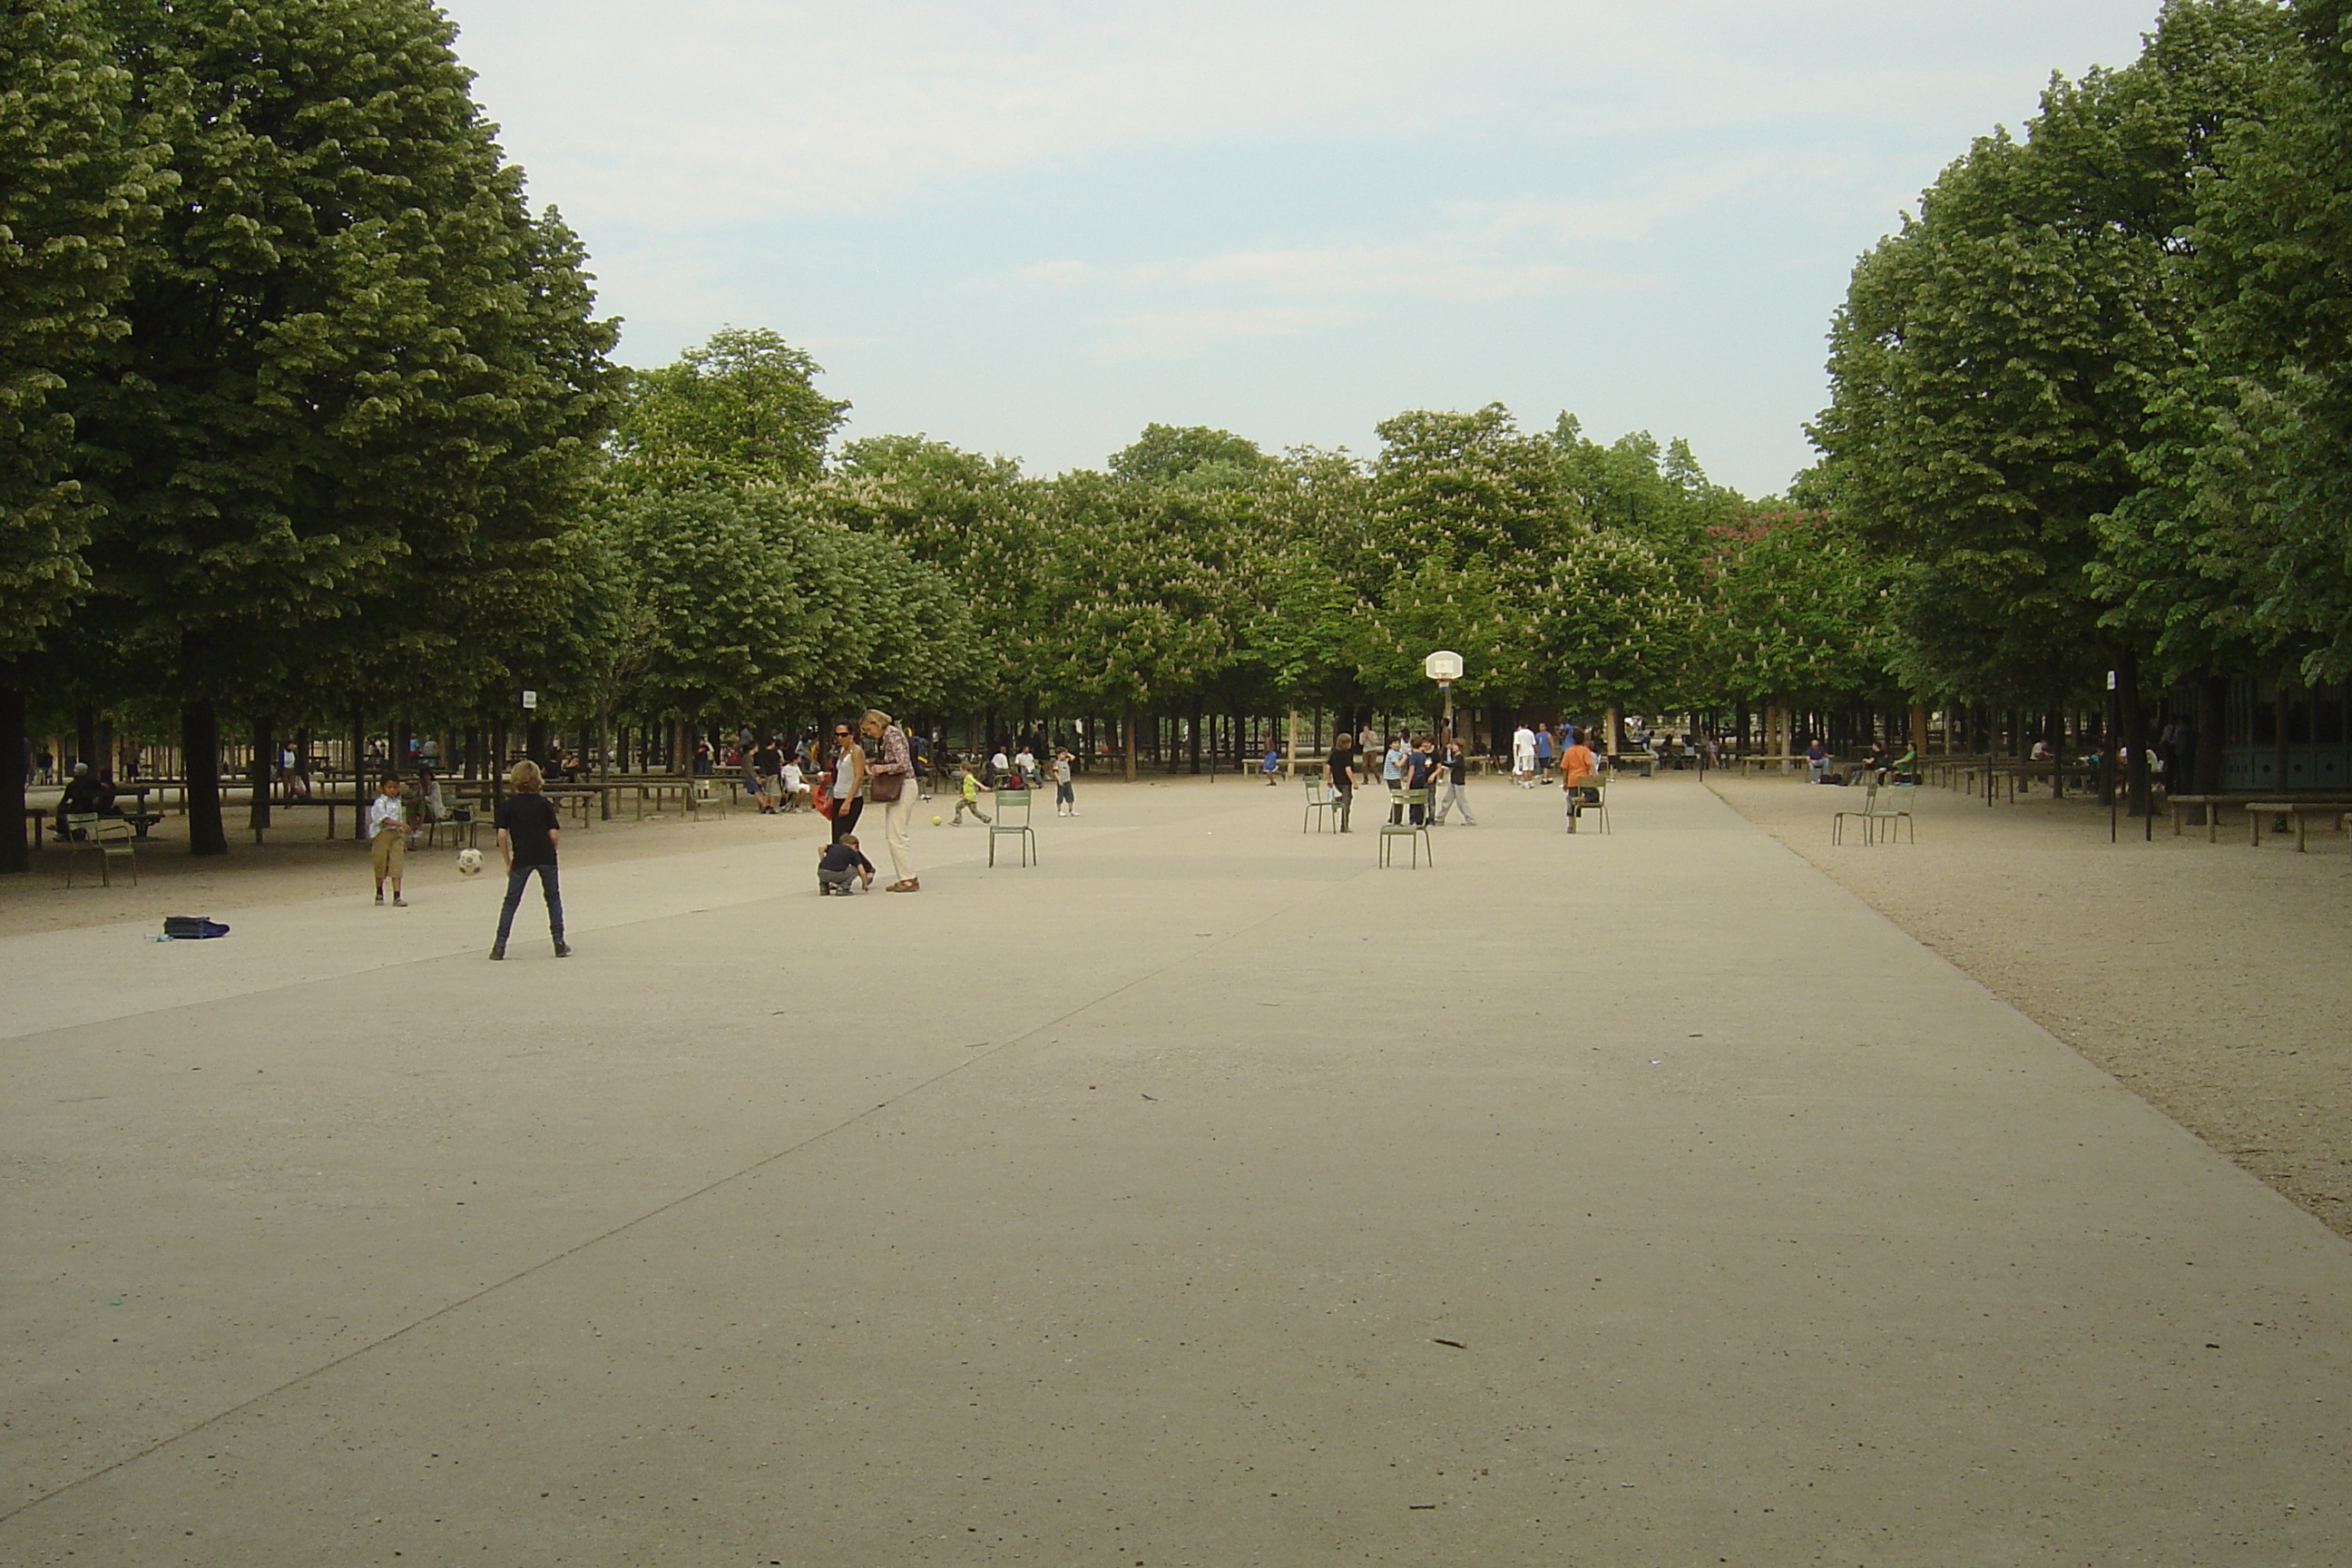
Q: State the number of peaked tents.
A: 0